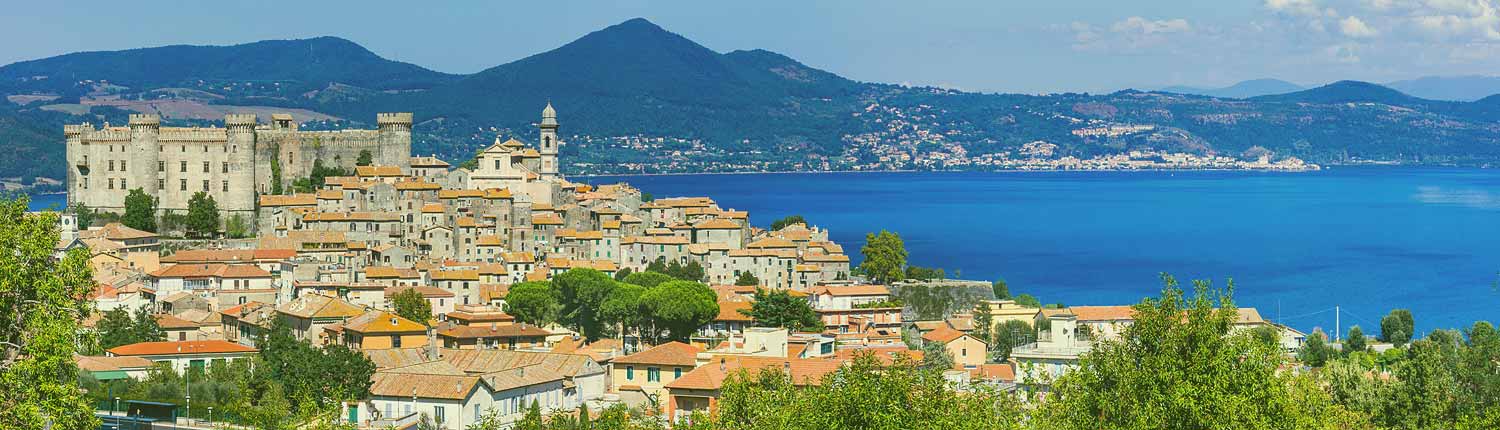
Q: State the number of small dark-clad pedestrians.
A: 0